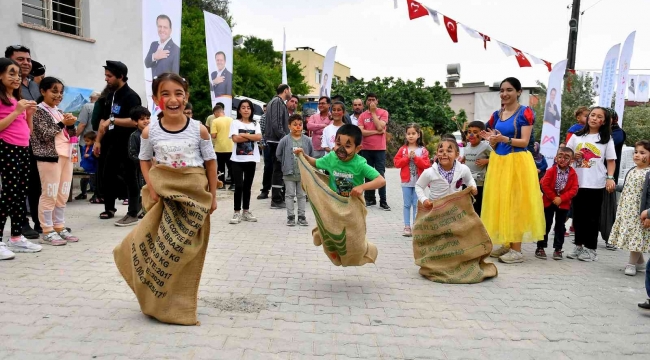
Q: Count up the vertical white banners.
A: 7